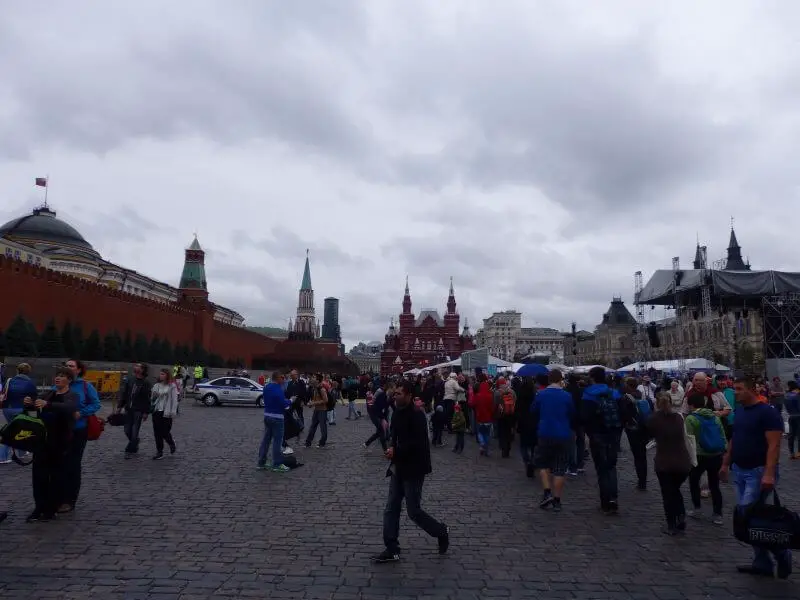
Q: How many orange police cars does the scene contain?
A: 0